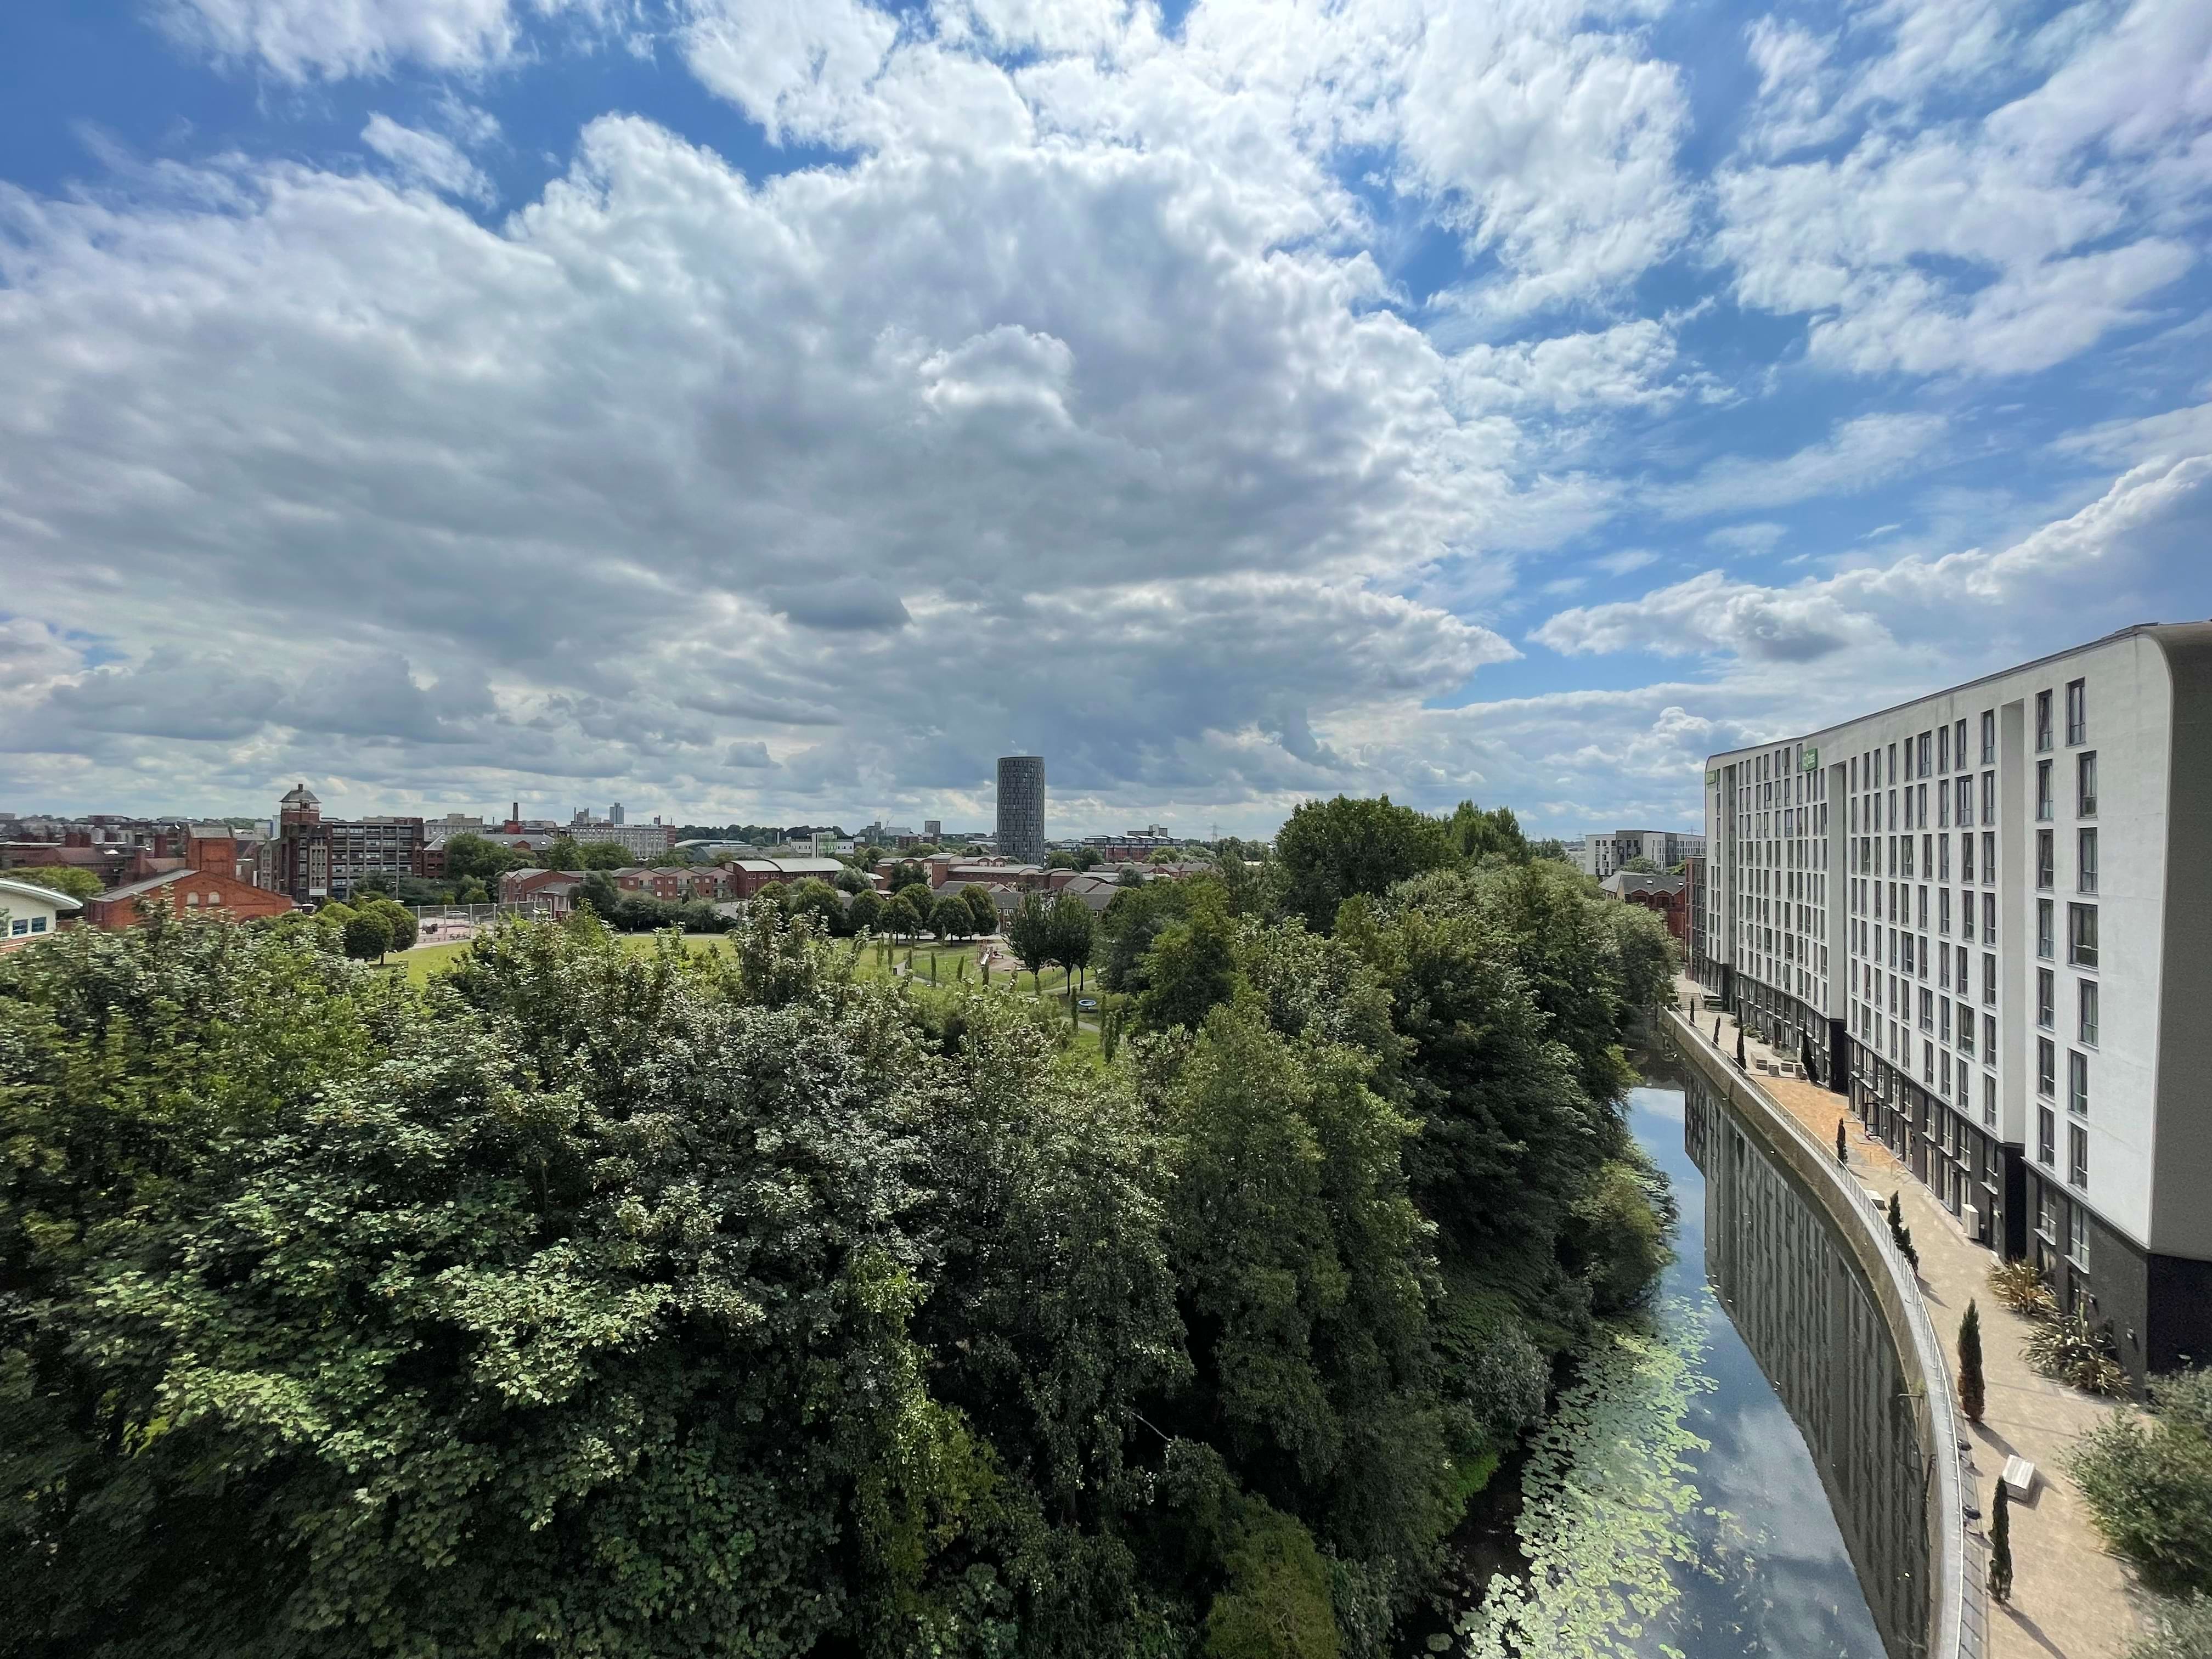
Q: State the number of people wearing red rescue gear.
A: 0